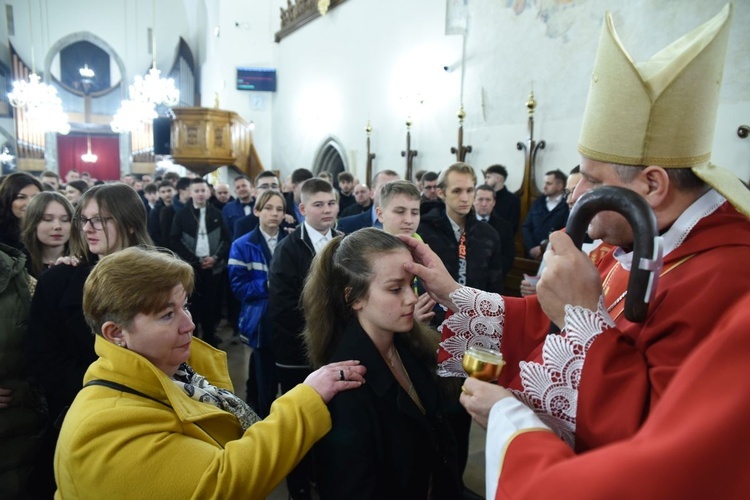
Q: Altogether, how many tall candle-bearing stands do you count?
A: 4